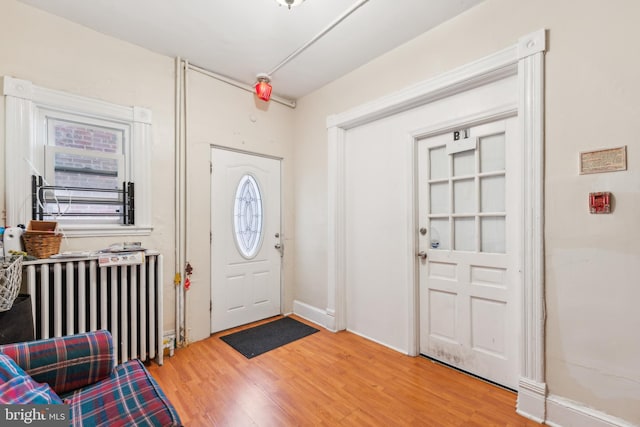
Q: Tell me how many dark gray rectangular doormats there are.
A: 1